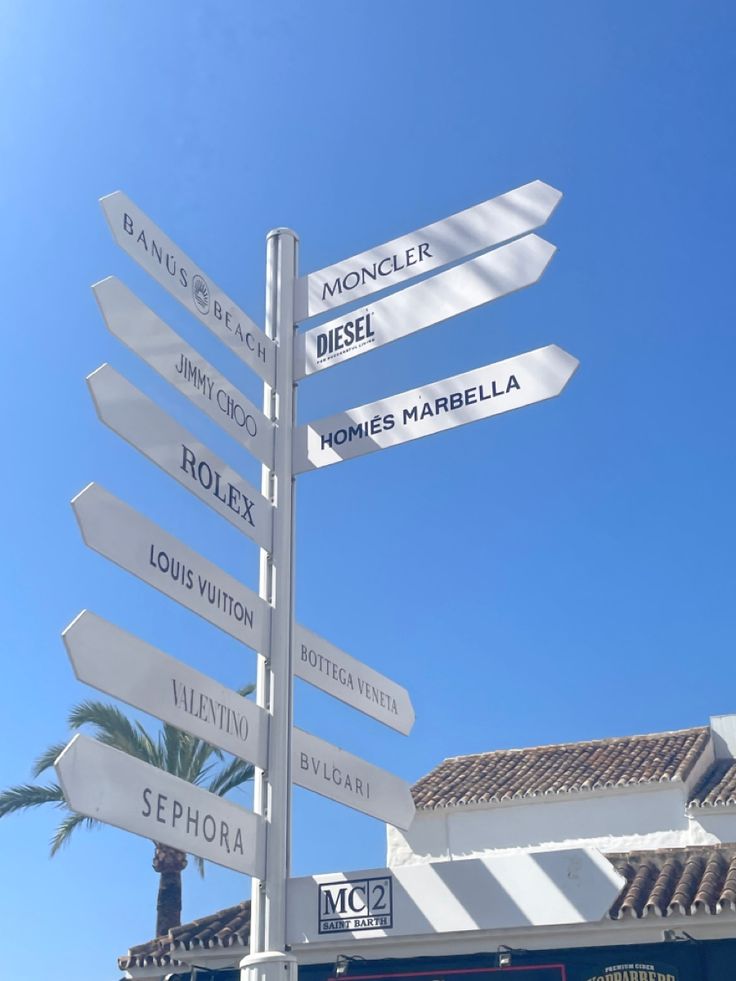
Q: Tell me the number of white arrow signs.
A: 12